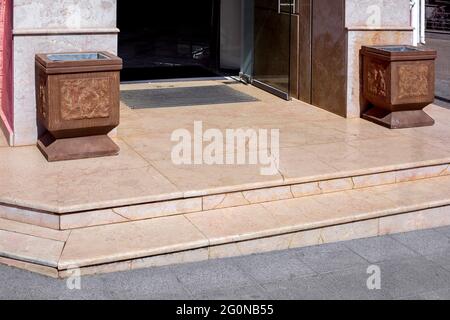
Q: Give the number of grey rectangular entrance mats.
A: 1